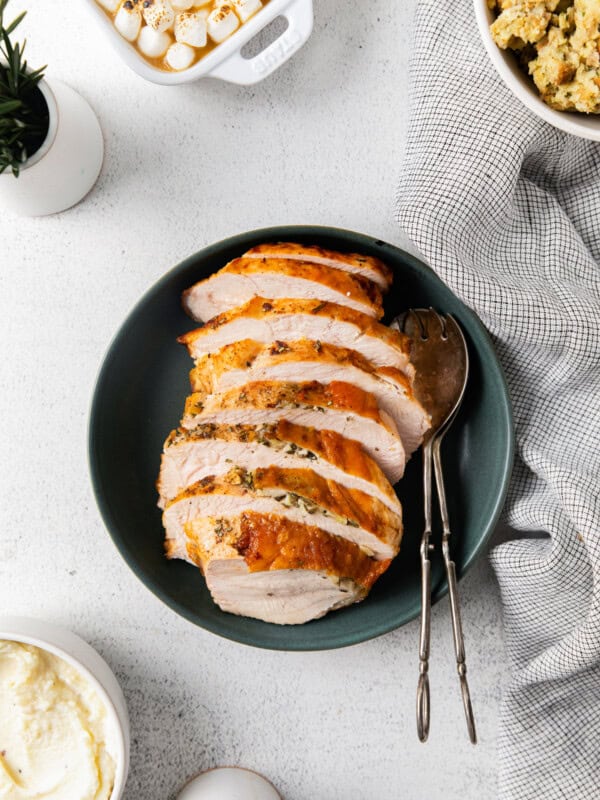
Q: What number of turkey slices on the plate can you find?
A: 8